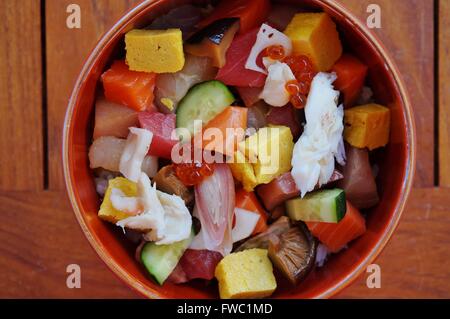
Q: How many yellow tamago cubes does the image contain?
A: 6